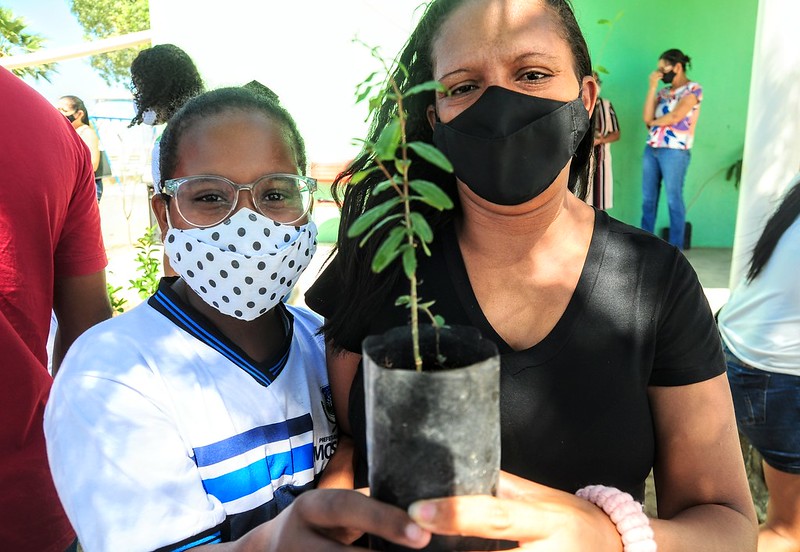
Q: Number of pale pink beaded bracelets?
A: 1